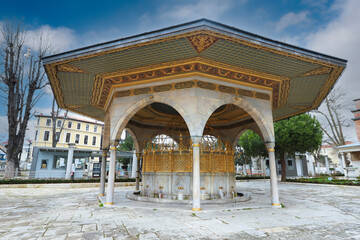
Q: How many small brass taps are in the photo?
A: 6